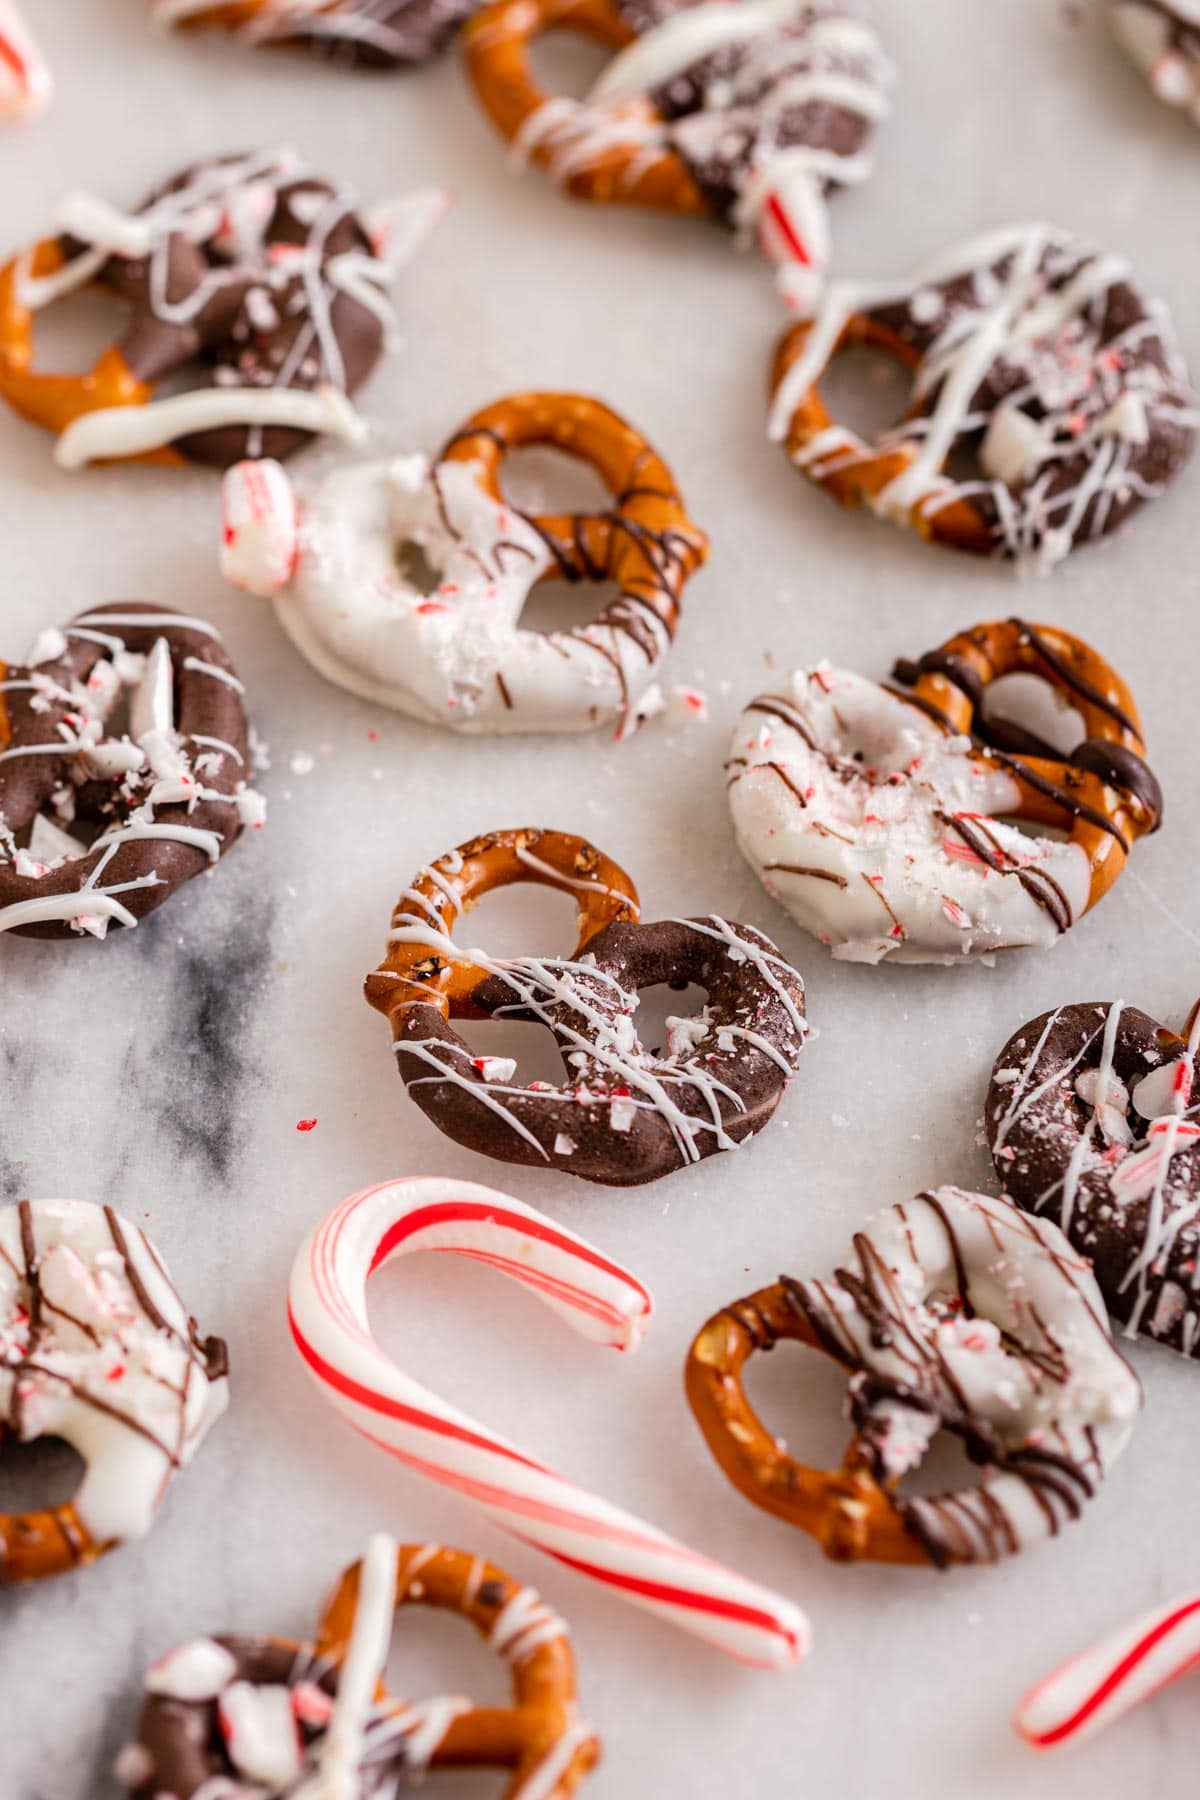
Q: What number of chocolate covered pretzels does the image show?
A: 13